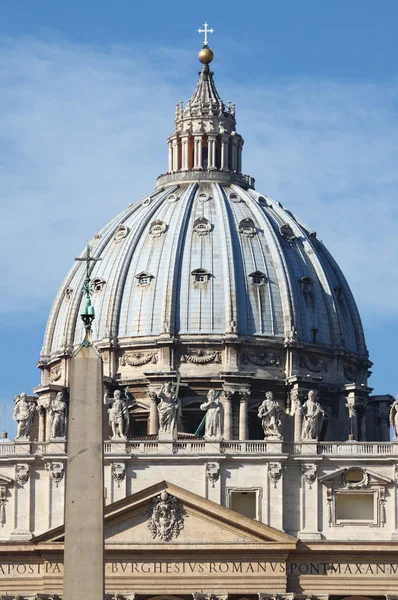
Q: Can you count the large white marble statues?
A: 8